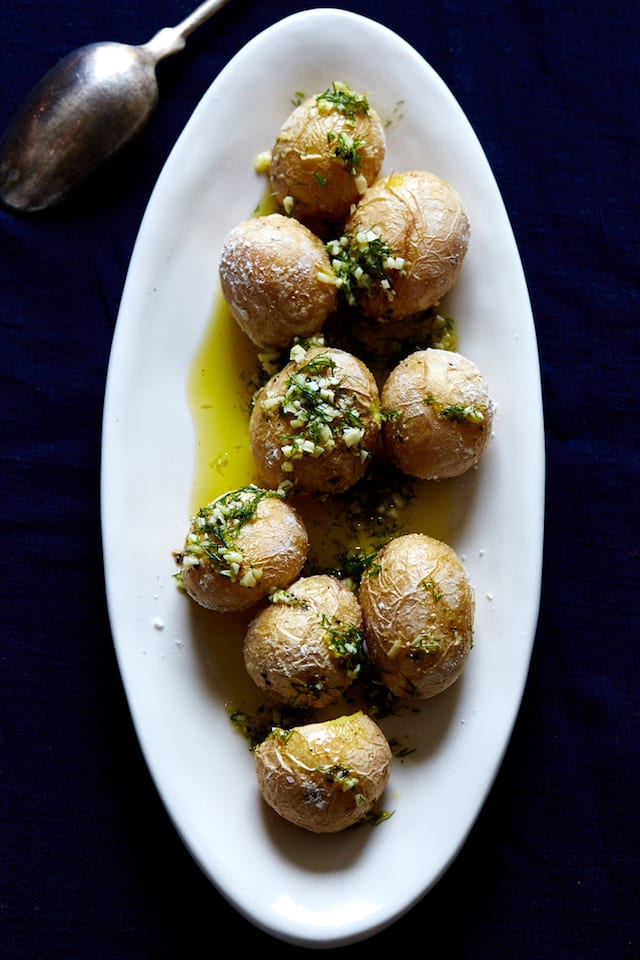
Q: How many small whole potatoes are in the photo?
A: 9